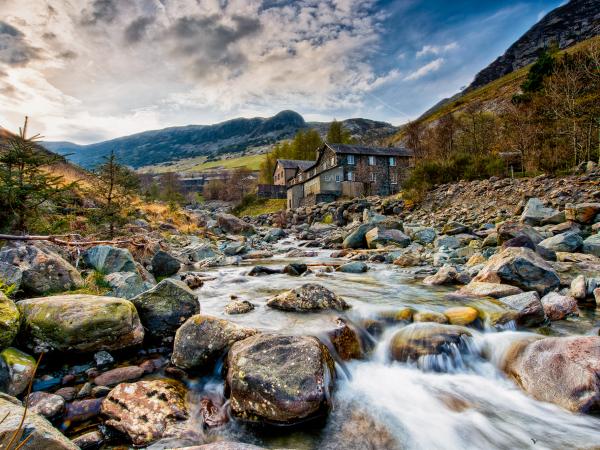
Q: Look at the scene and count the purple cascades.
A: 0